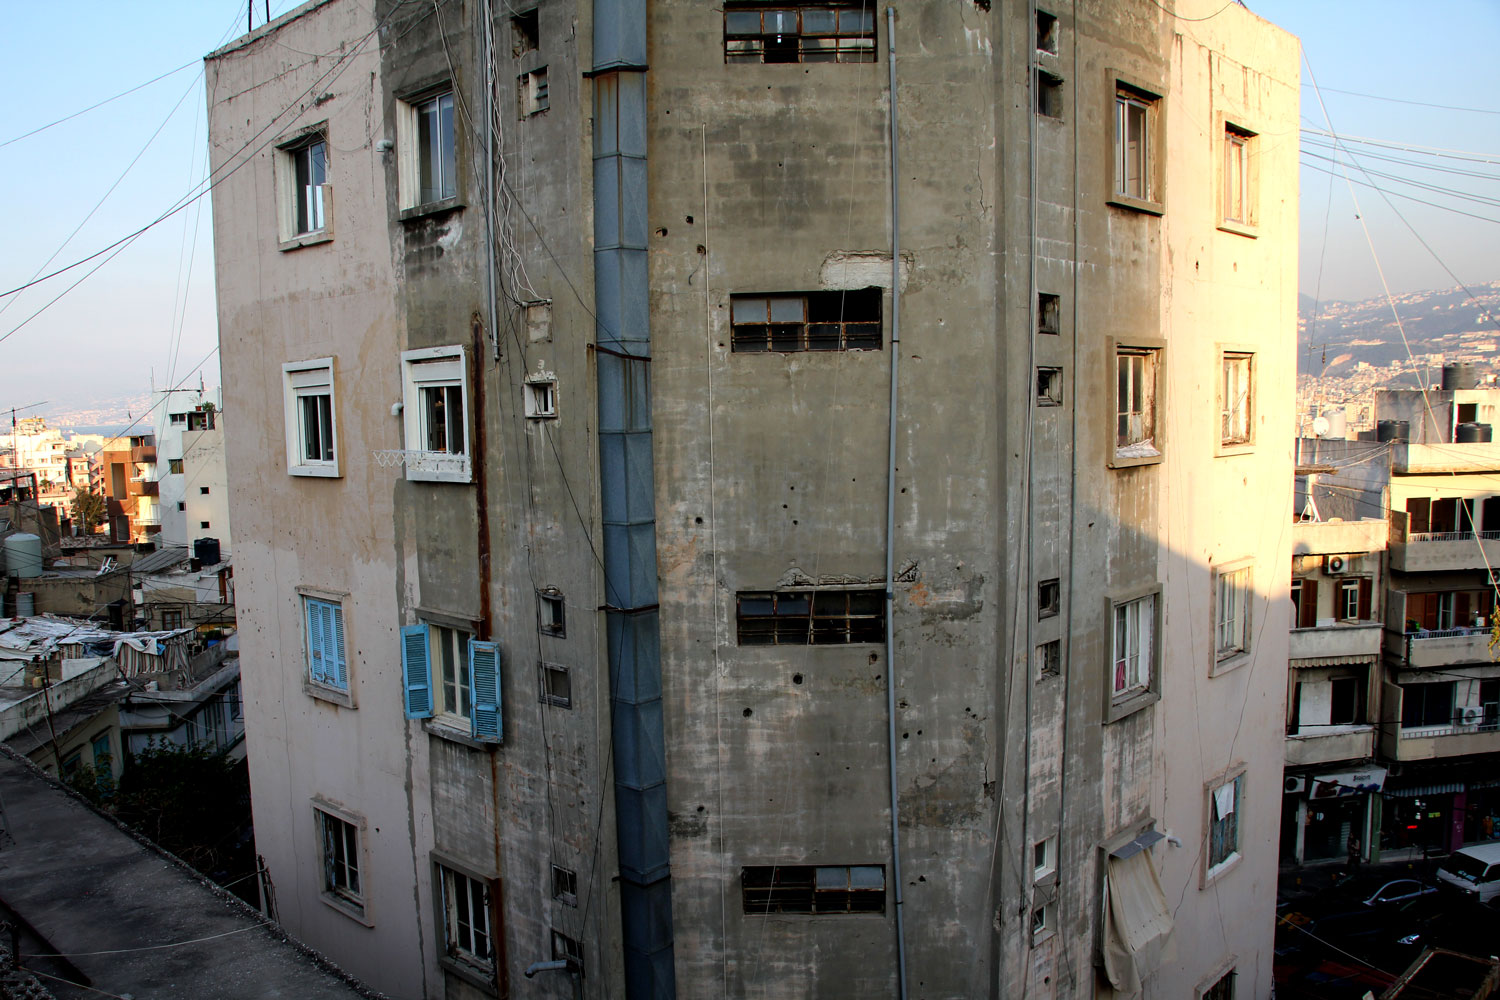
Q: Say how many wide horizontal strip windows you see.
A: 4